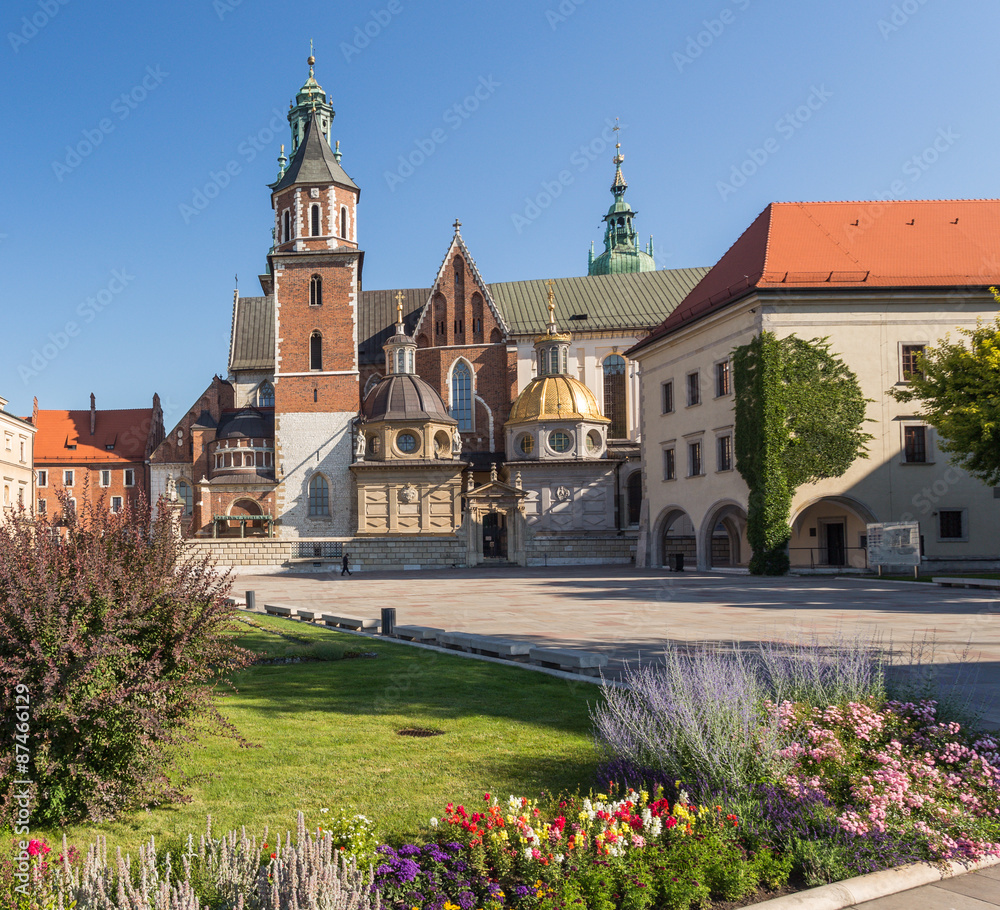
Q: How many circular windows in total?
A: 6